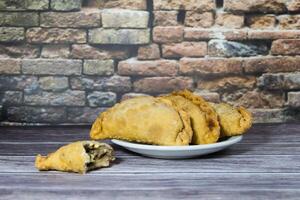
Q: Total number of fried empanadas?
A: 4